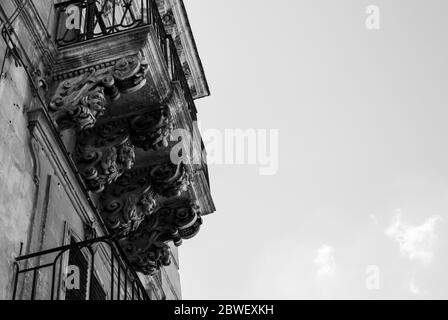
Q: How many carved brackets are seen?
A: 4